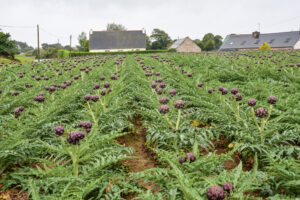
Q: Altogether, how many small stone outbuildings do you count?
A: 1